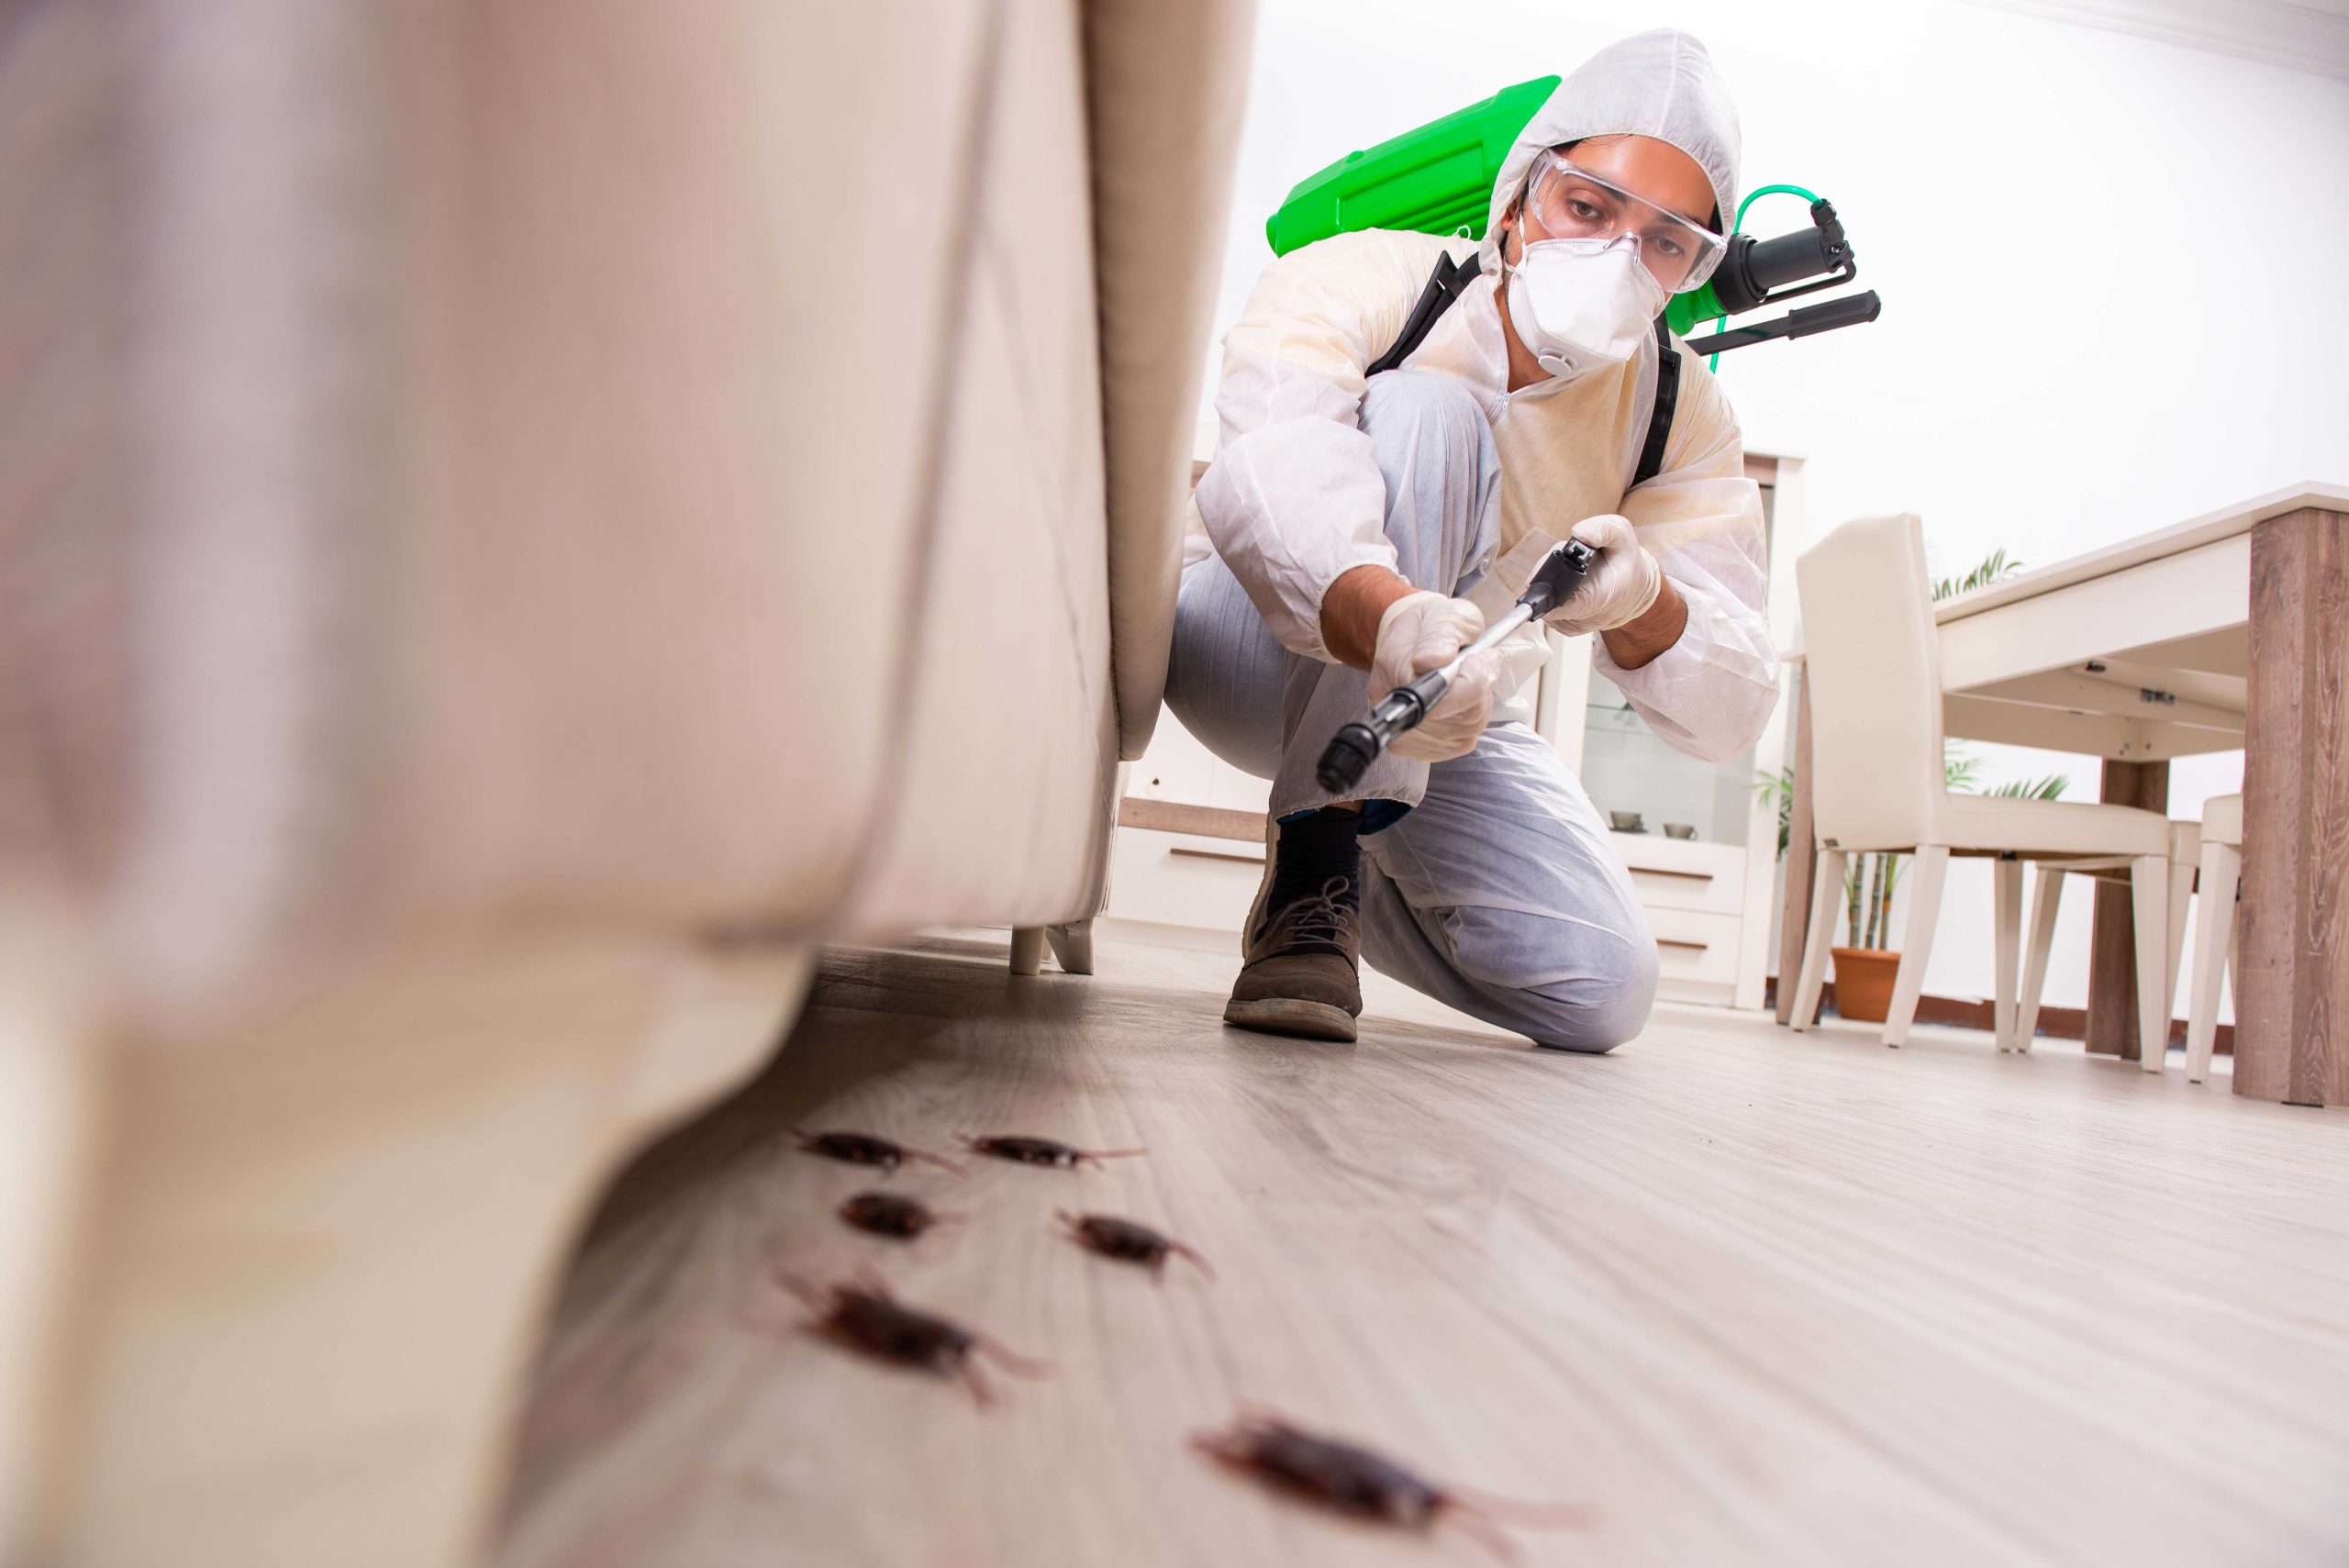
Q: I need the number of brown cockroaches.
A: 6